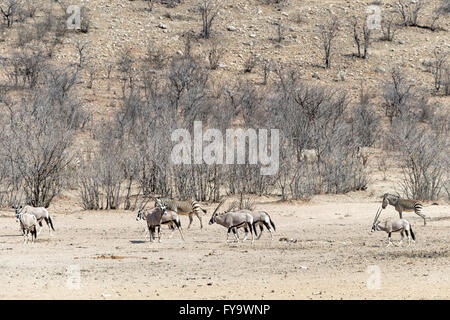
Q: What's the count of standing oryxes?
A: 7